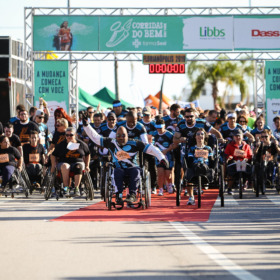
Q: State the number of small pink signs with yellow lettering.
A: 0